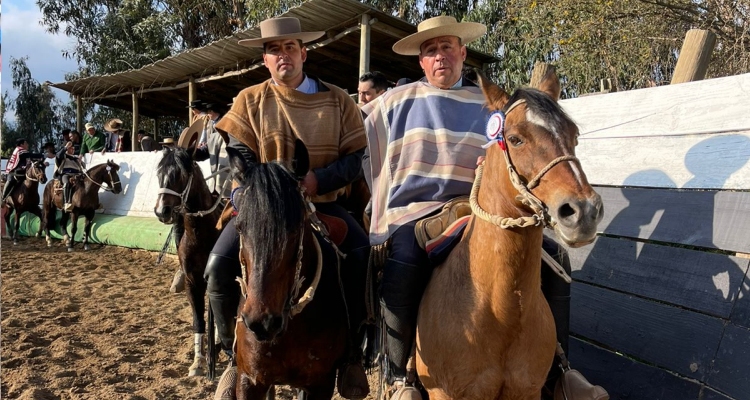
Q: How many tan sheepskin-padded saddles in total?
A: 1